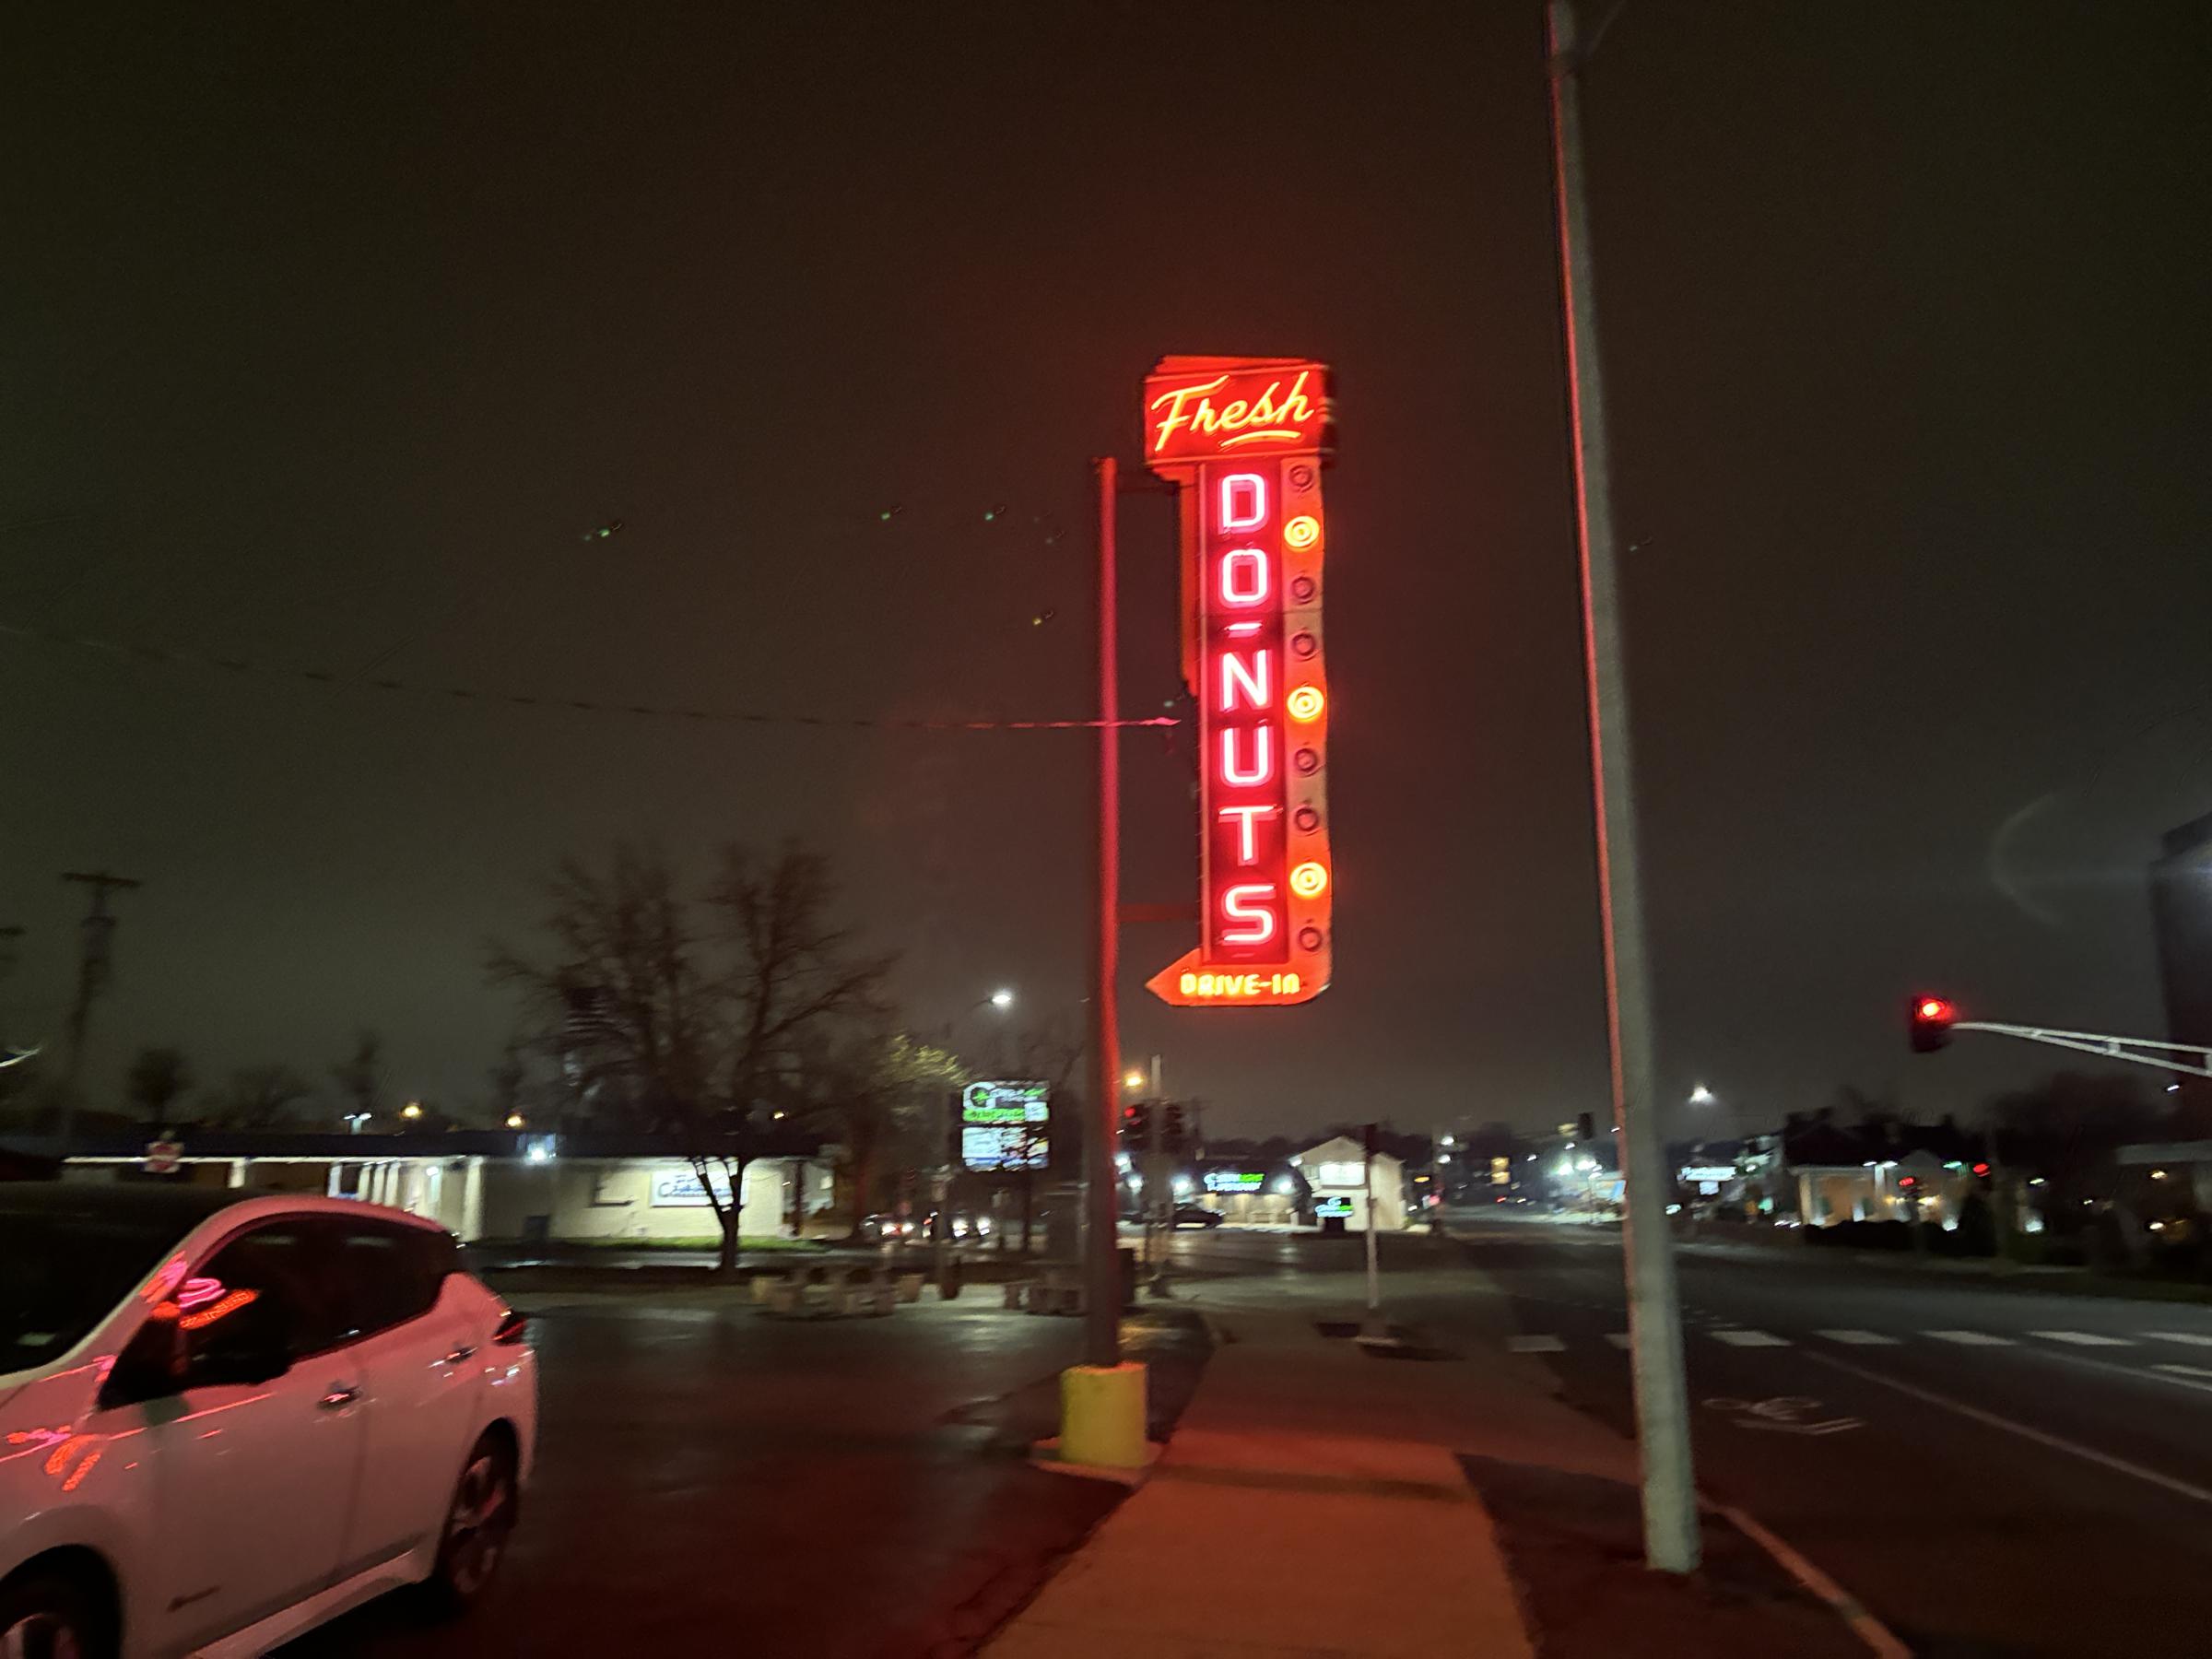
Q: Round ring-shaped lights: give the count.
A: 9